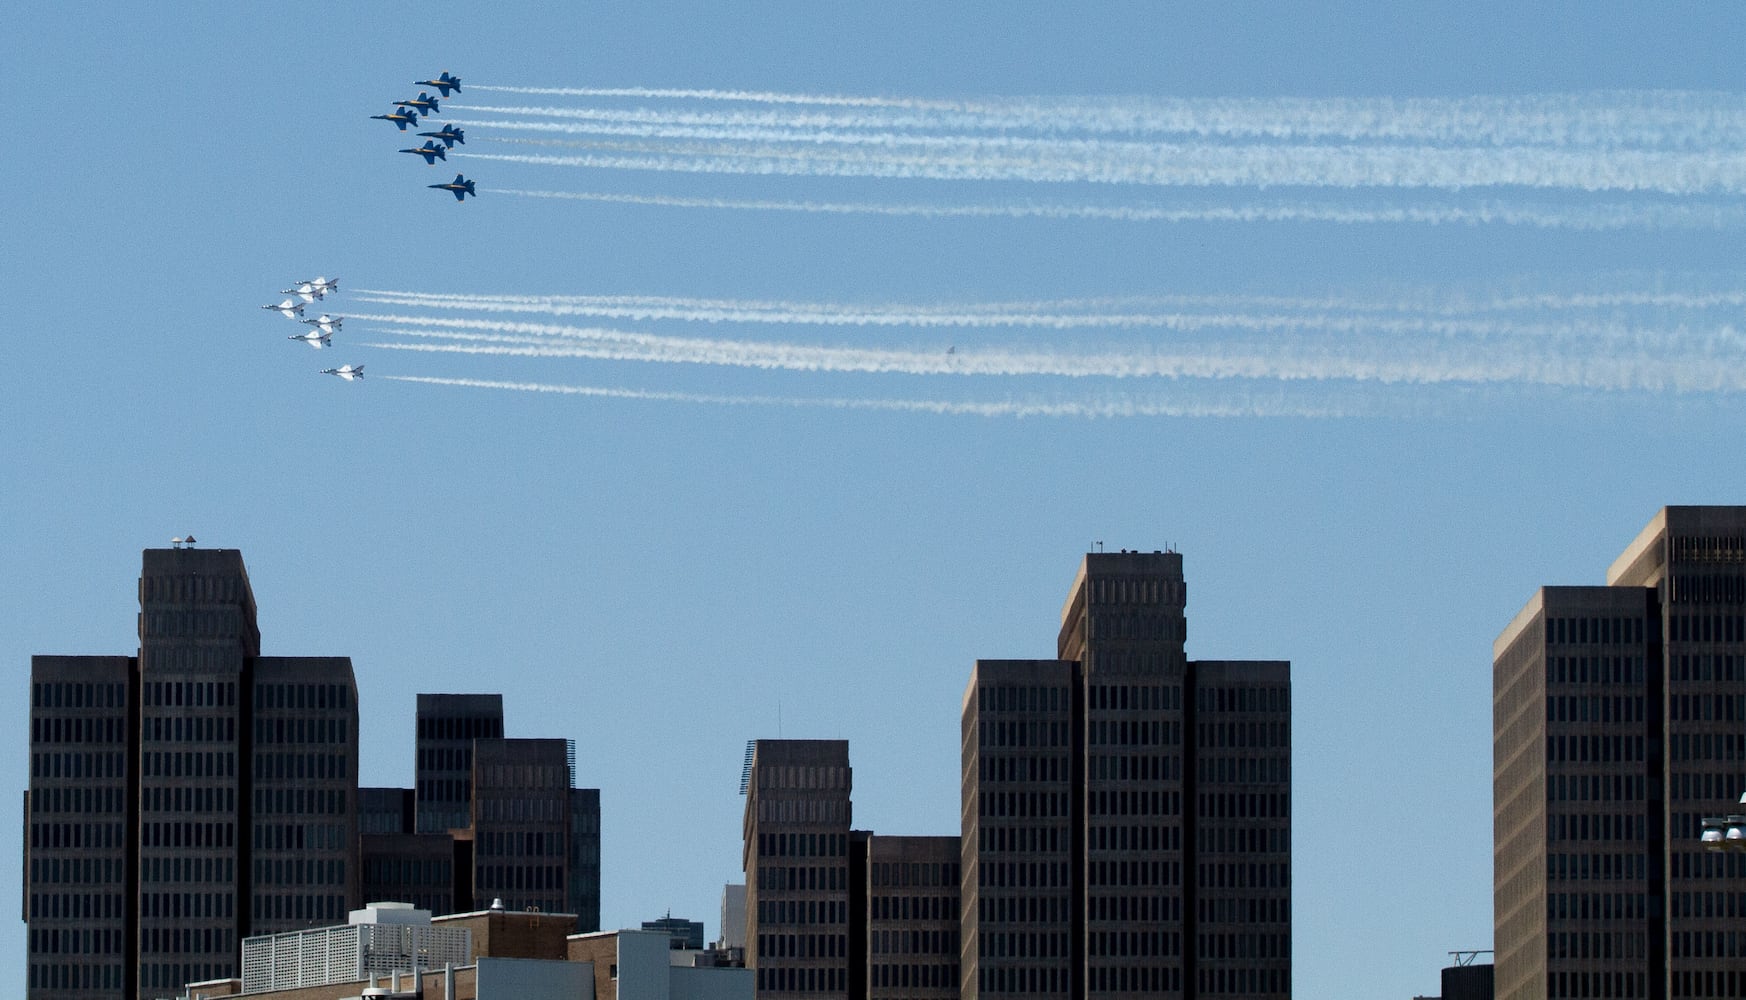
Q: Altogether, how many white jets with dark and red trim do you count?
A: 6